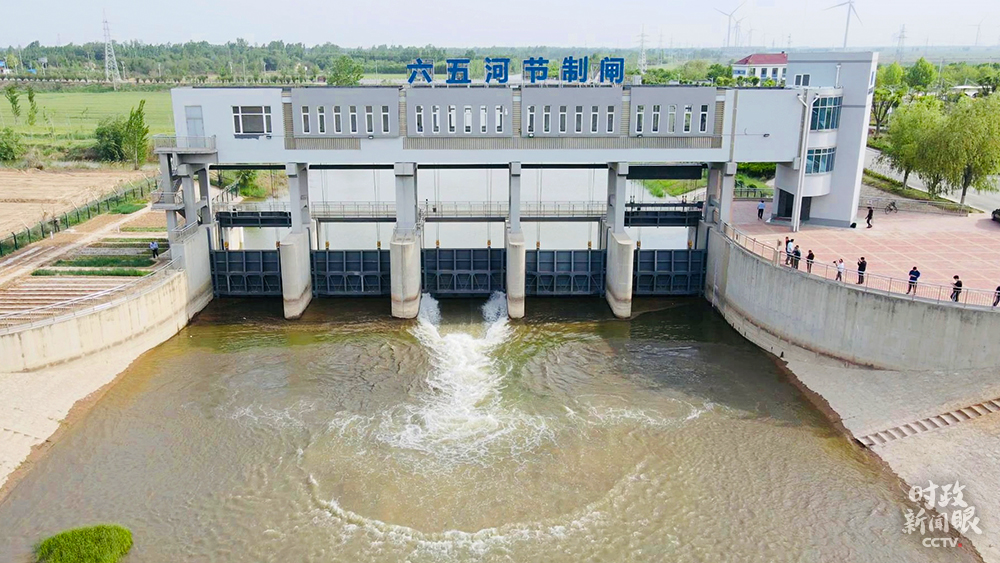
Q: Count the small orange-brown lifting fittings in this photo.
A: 10